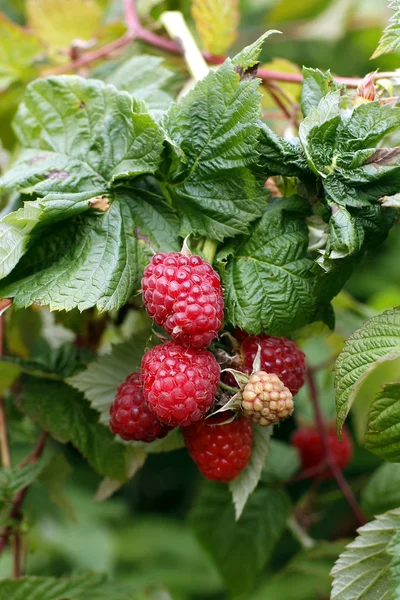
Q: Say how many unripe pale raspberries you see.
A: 1